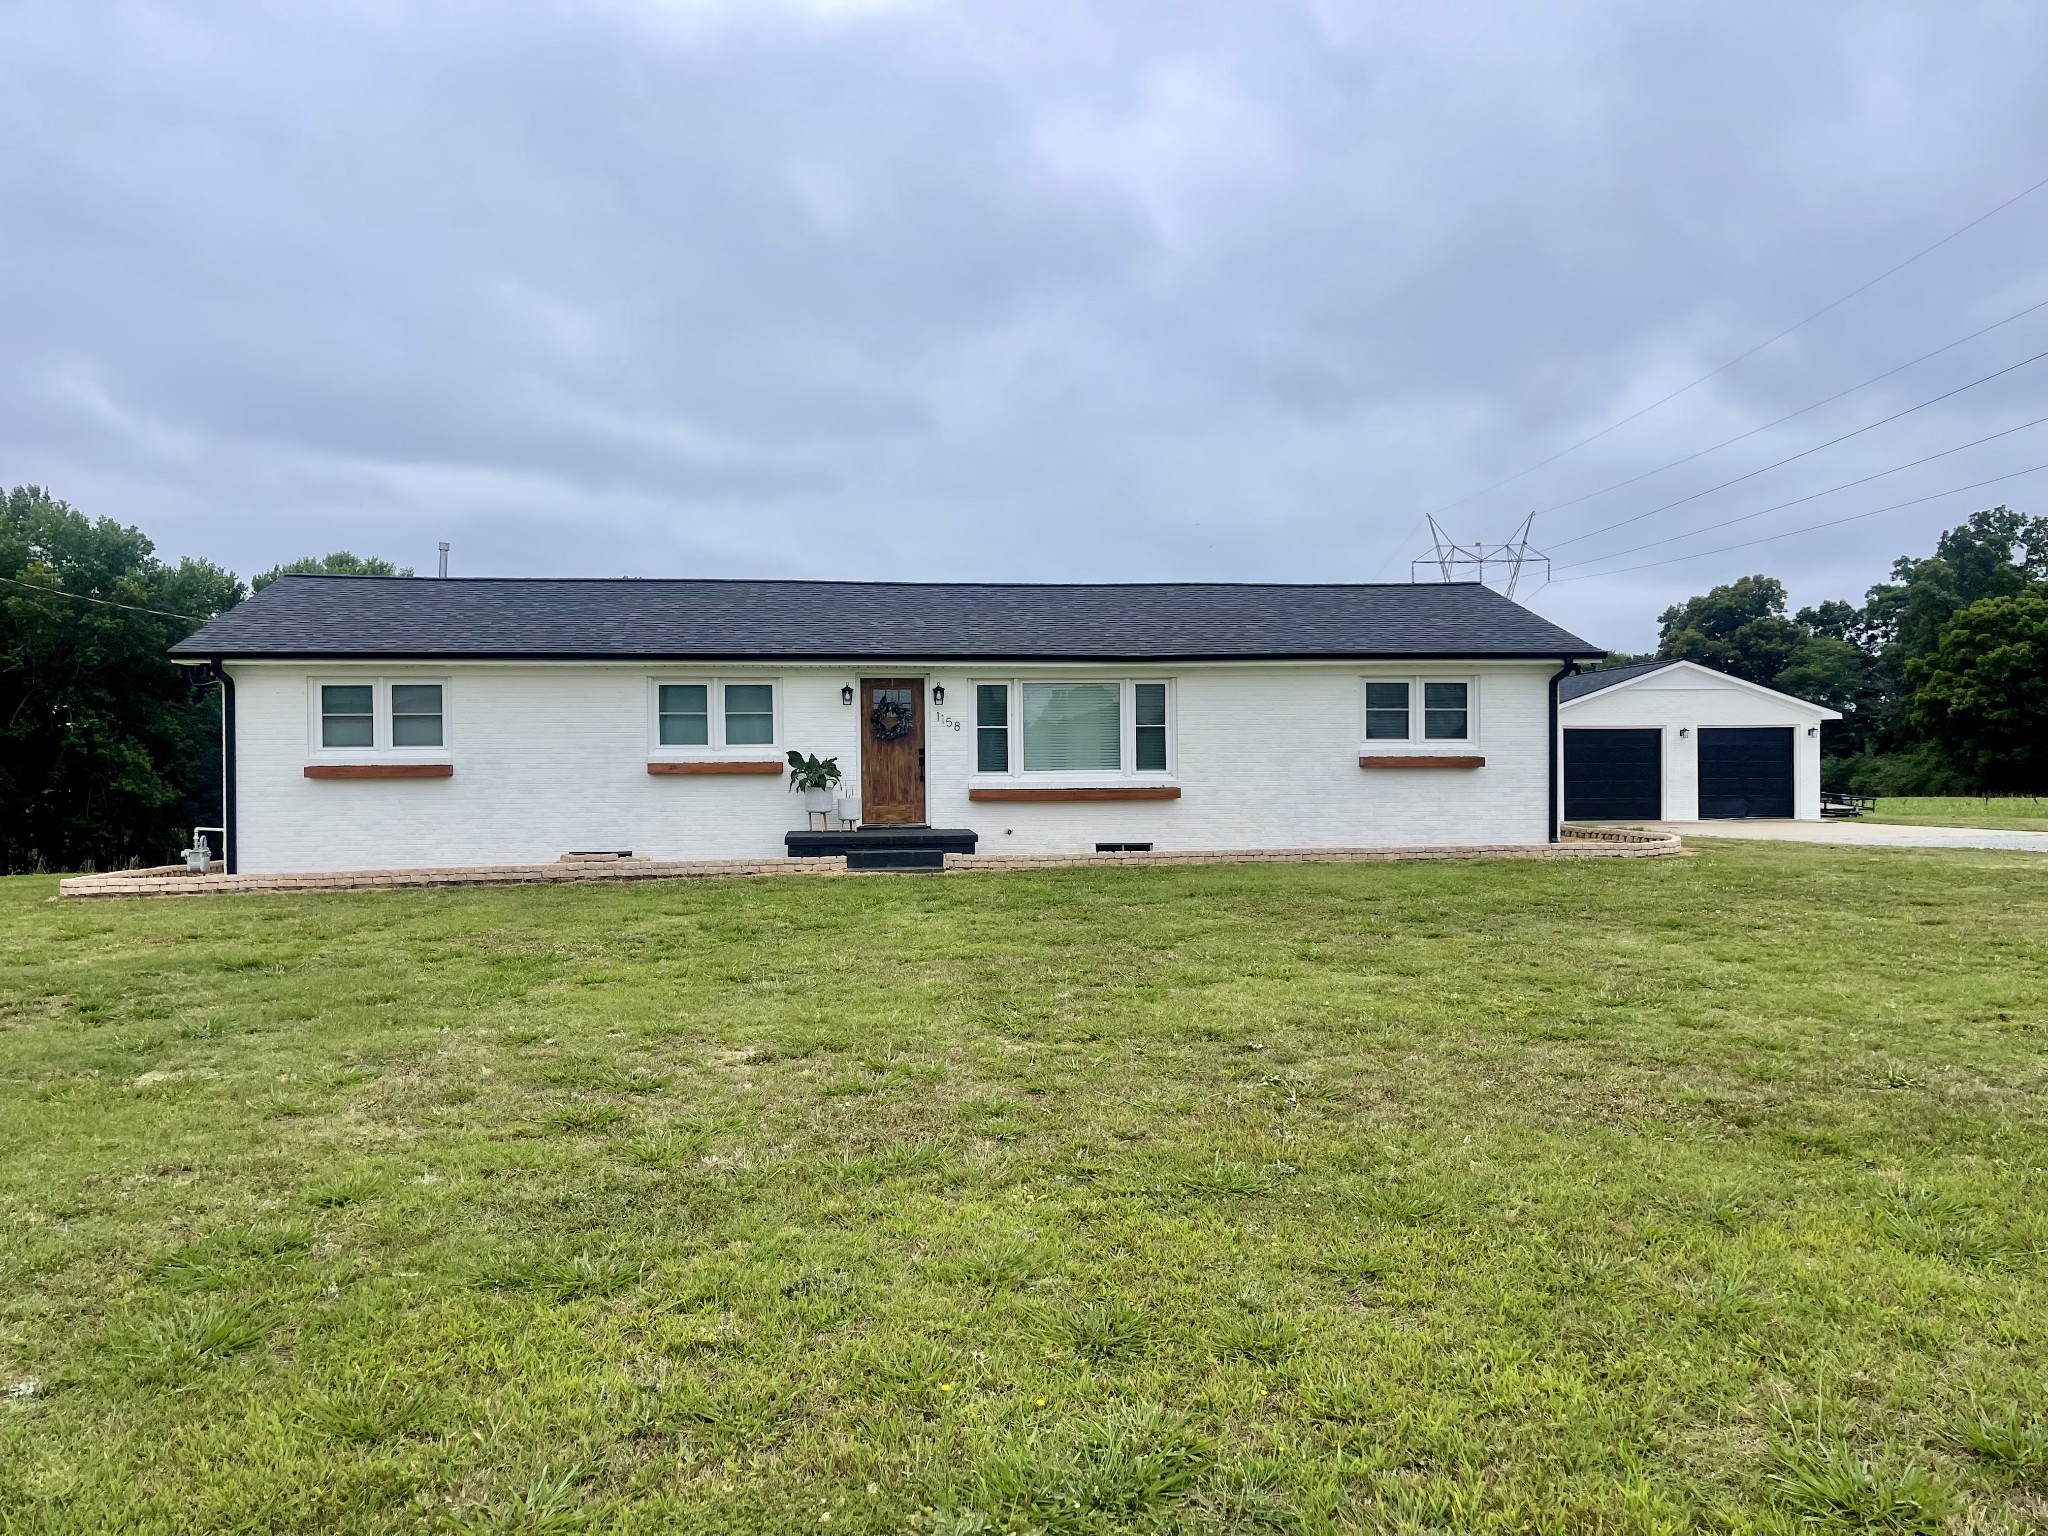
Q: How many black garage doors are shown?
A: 2